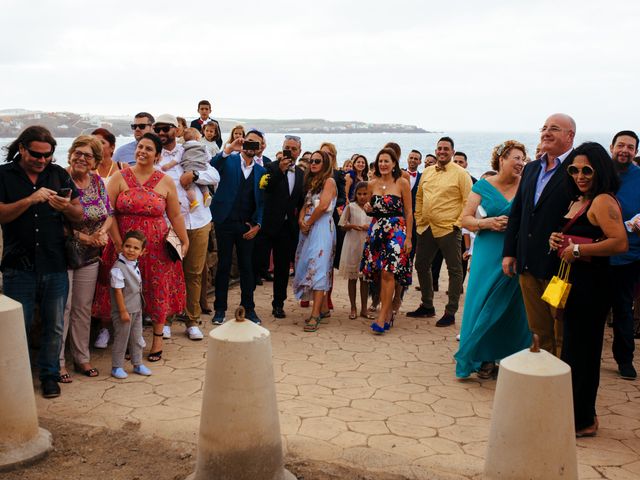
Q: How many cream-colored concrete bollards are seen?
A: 3